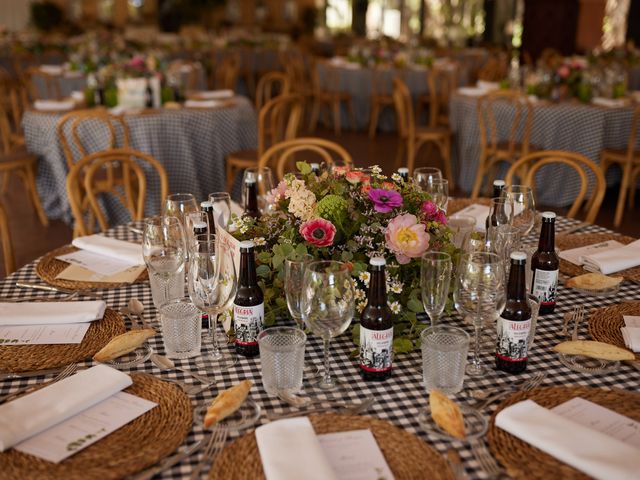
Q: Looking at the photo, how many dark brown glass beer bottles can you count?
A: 10